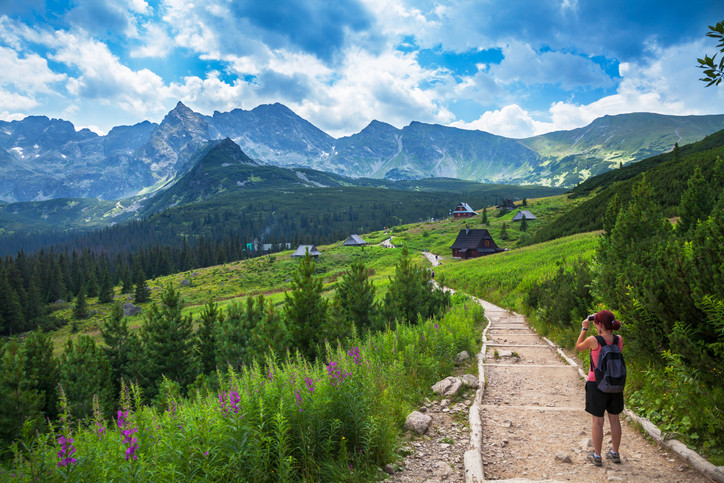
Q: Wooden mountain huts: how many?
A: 6